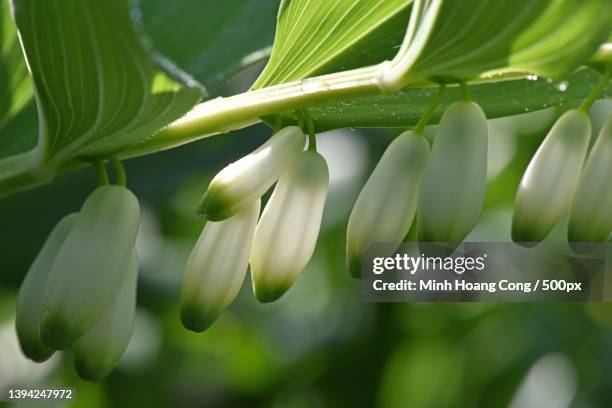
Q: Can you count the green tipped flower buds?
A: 10